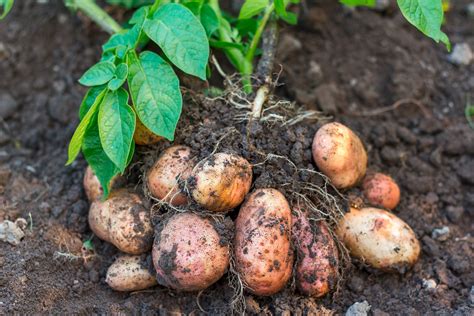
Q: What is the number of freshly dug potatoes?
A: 12